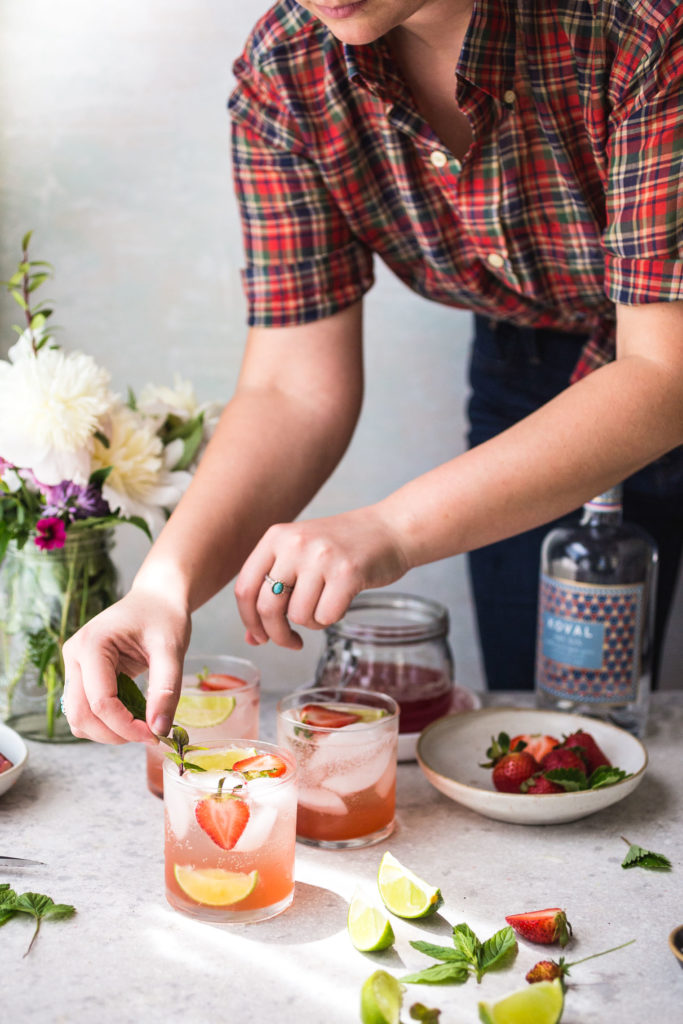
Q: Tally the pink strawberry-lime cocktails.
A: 3